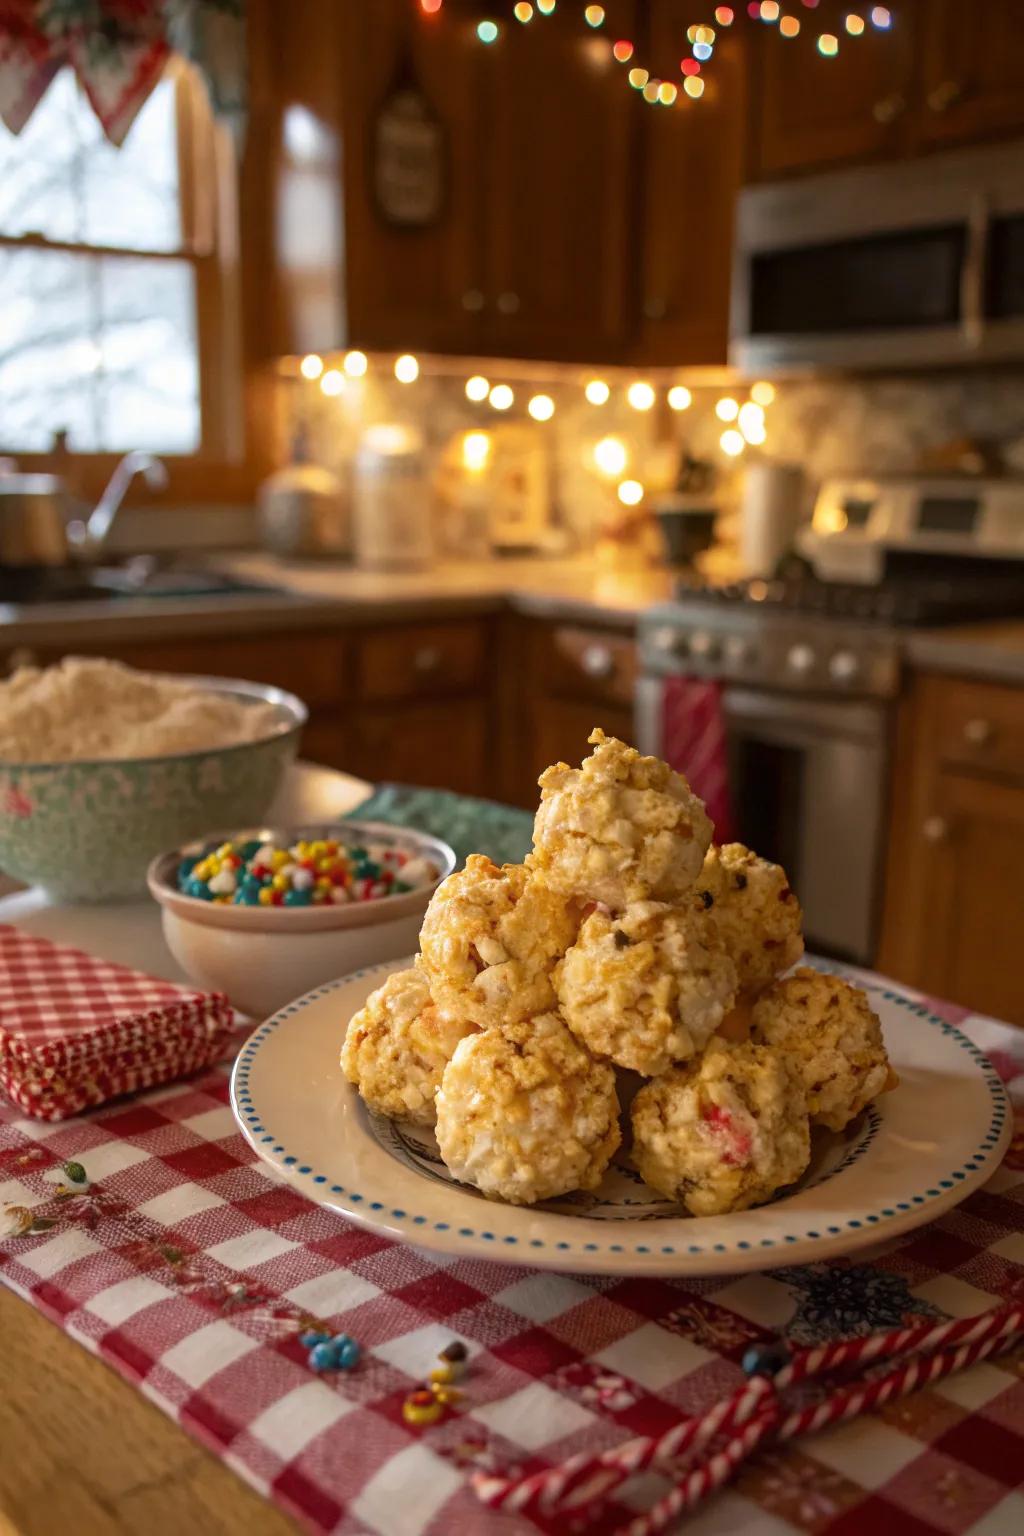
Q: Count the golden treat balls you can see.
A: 8